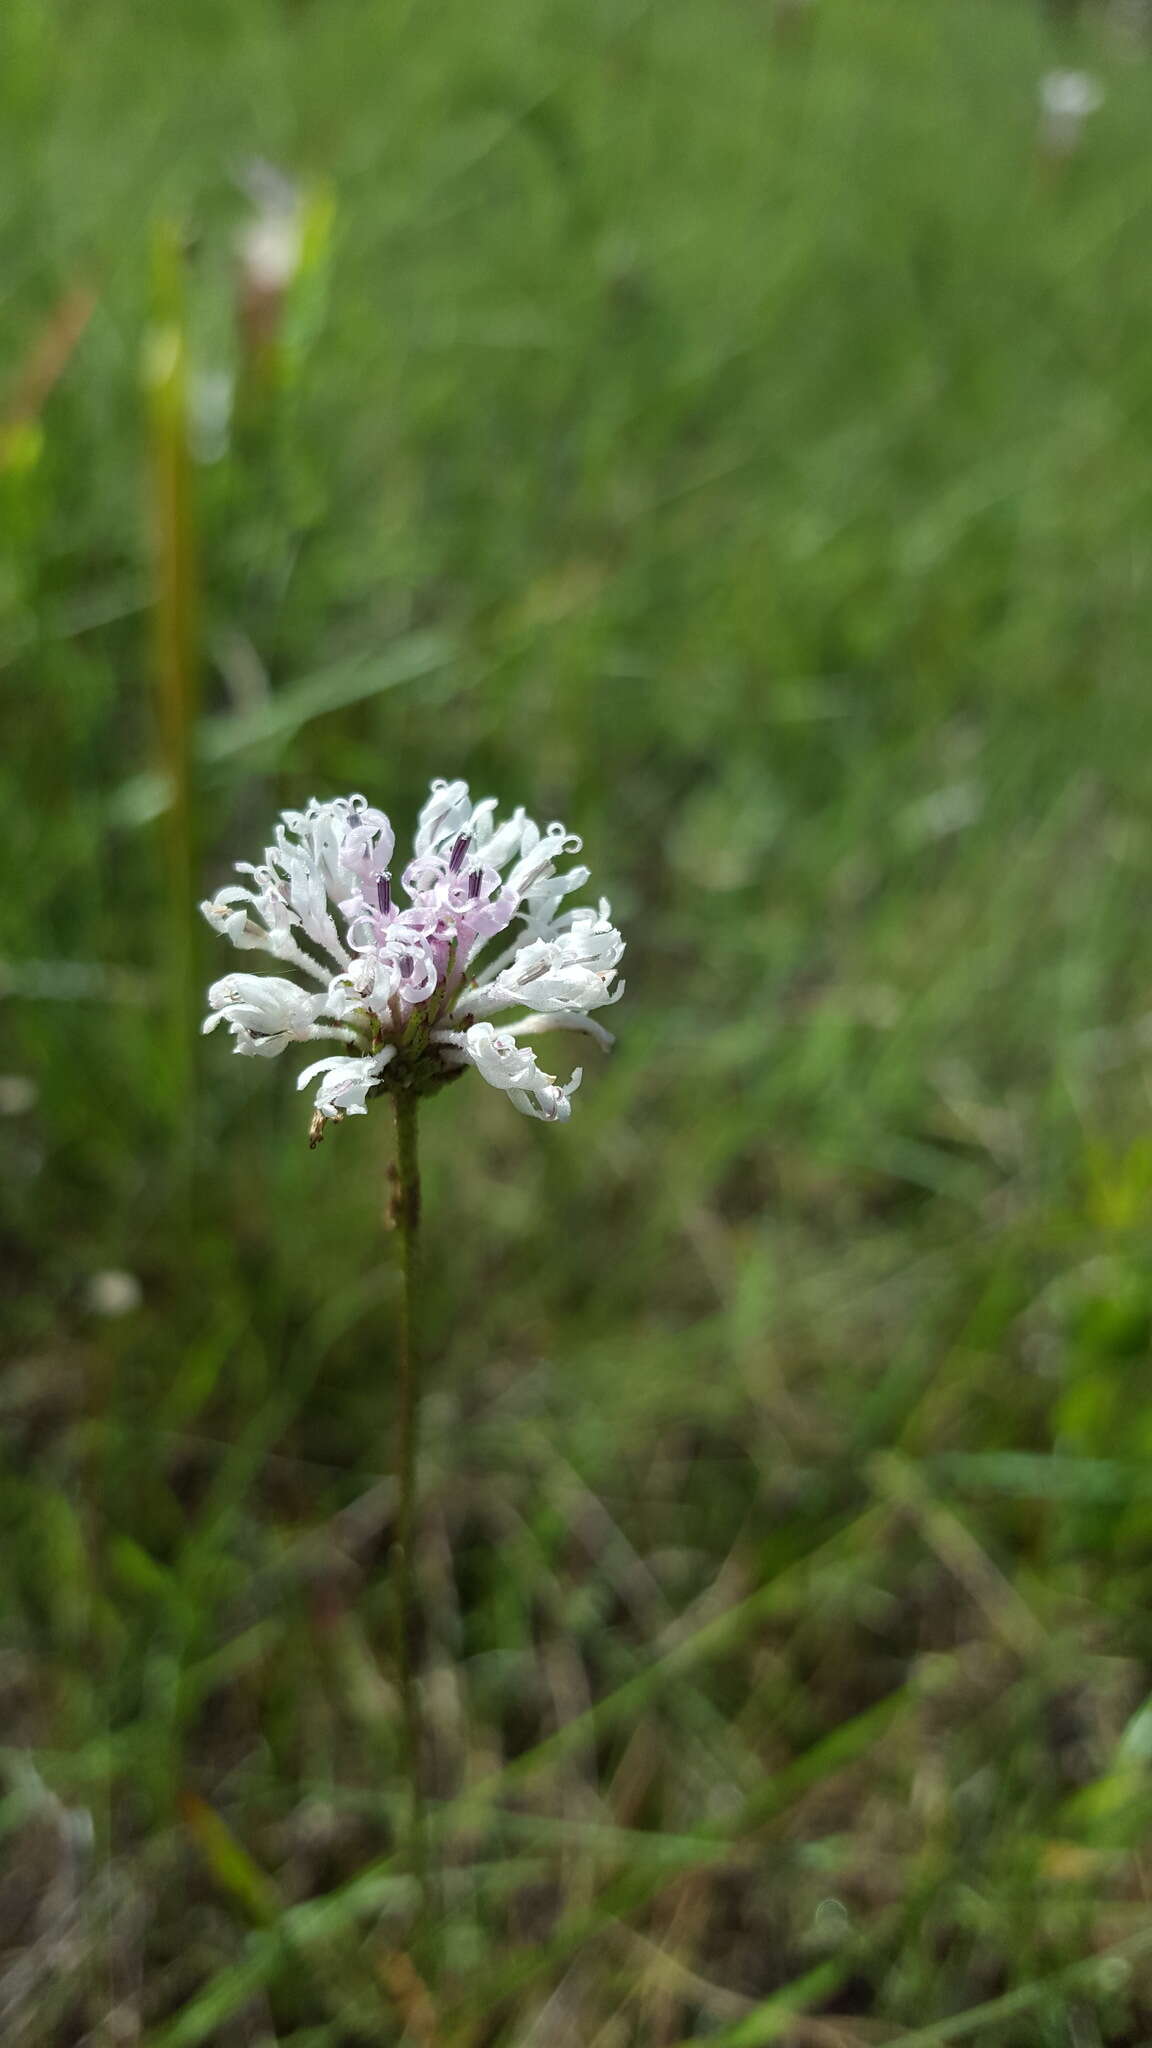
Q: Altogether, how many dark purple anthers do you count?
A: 3